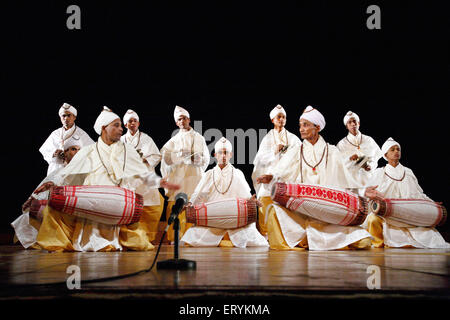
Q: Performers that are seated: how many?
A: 5